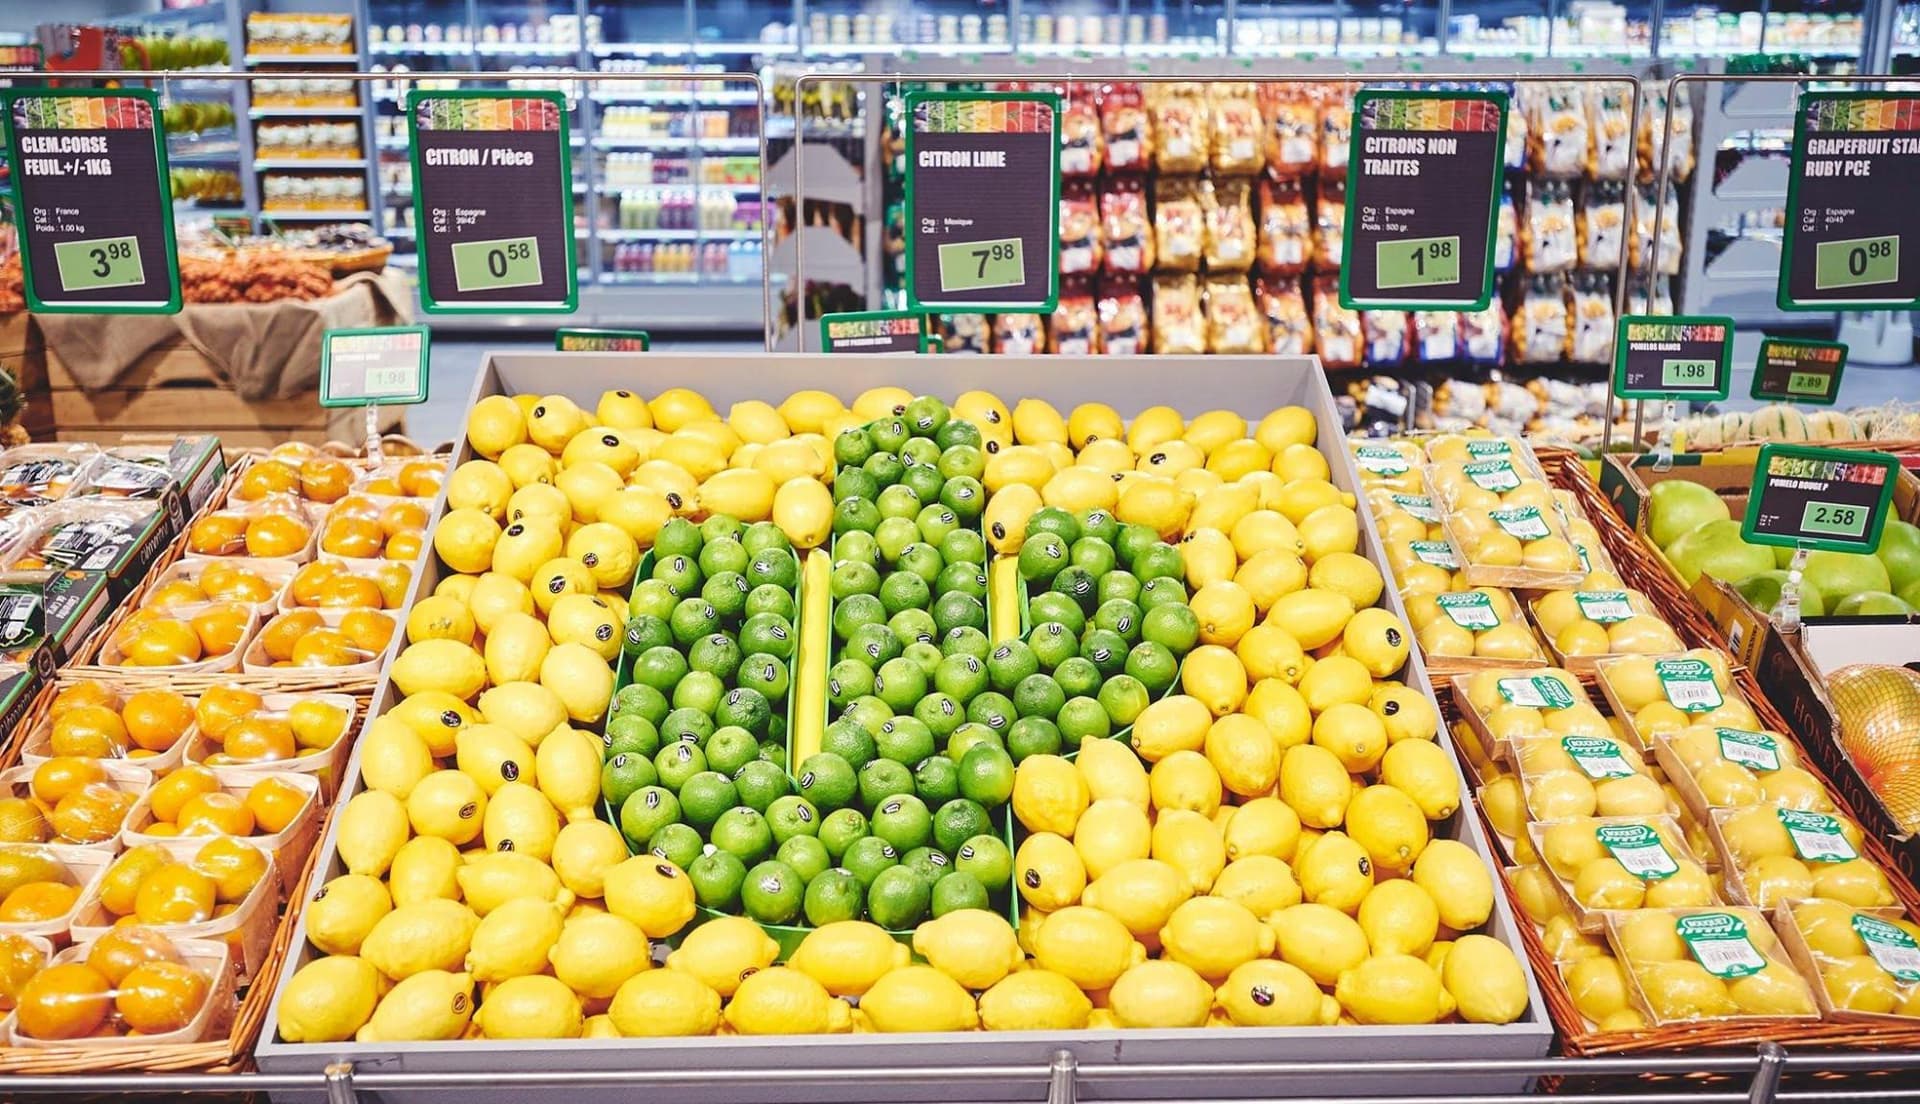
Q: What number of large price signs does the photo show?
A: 5